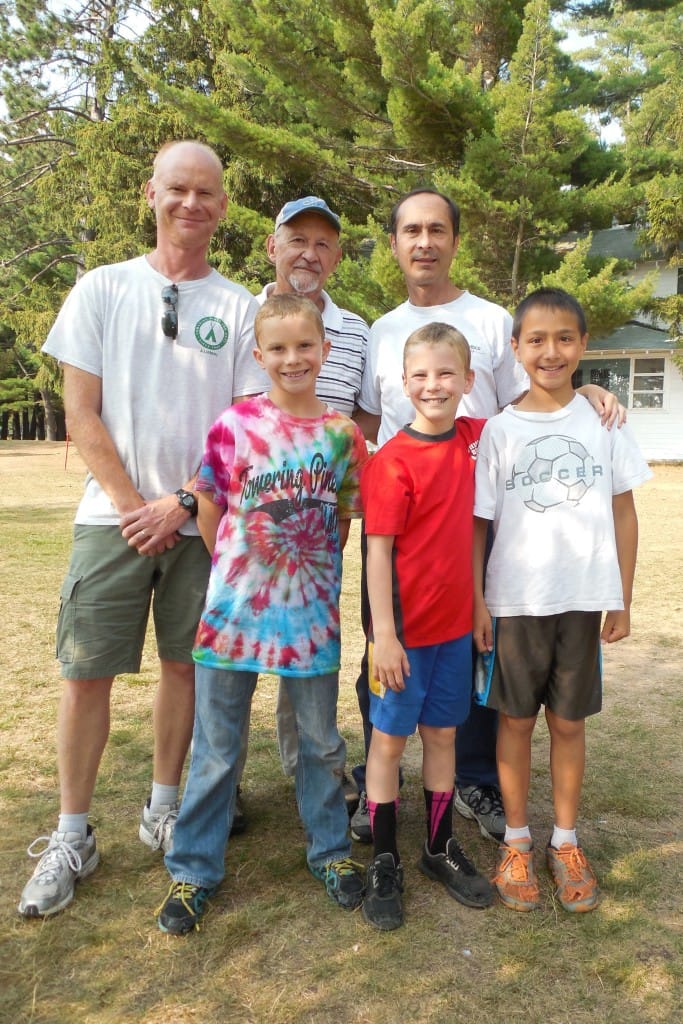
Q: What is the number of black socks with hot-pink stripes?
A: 2